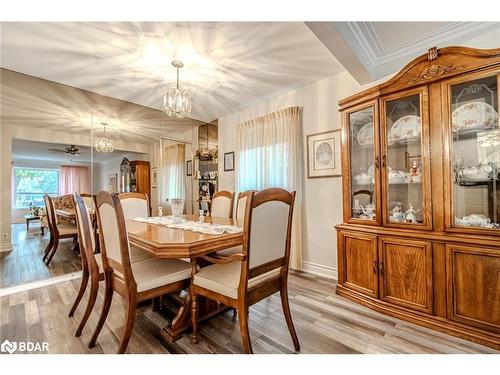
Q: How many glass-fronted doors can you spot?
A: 3